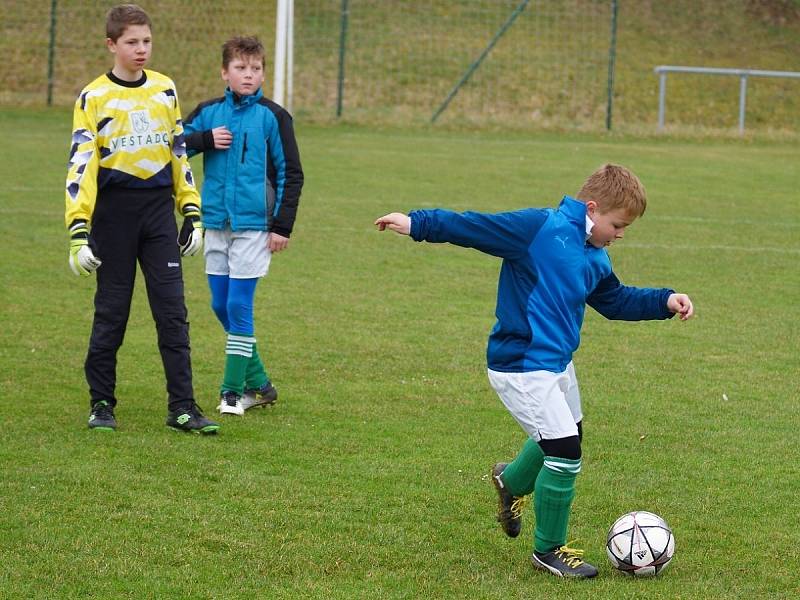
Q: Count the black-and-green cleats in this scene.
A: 2